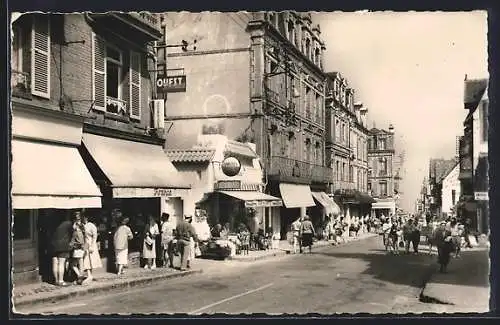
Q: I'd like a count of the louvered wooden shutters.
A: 3